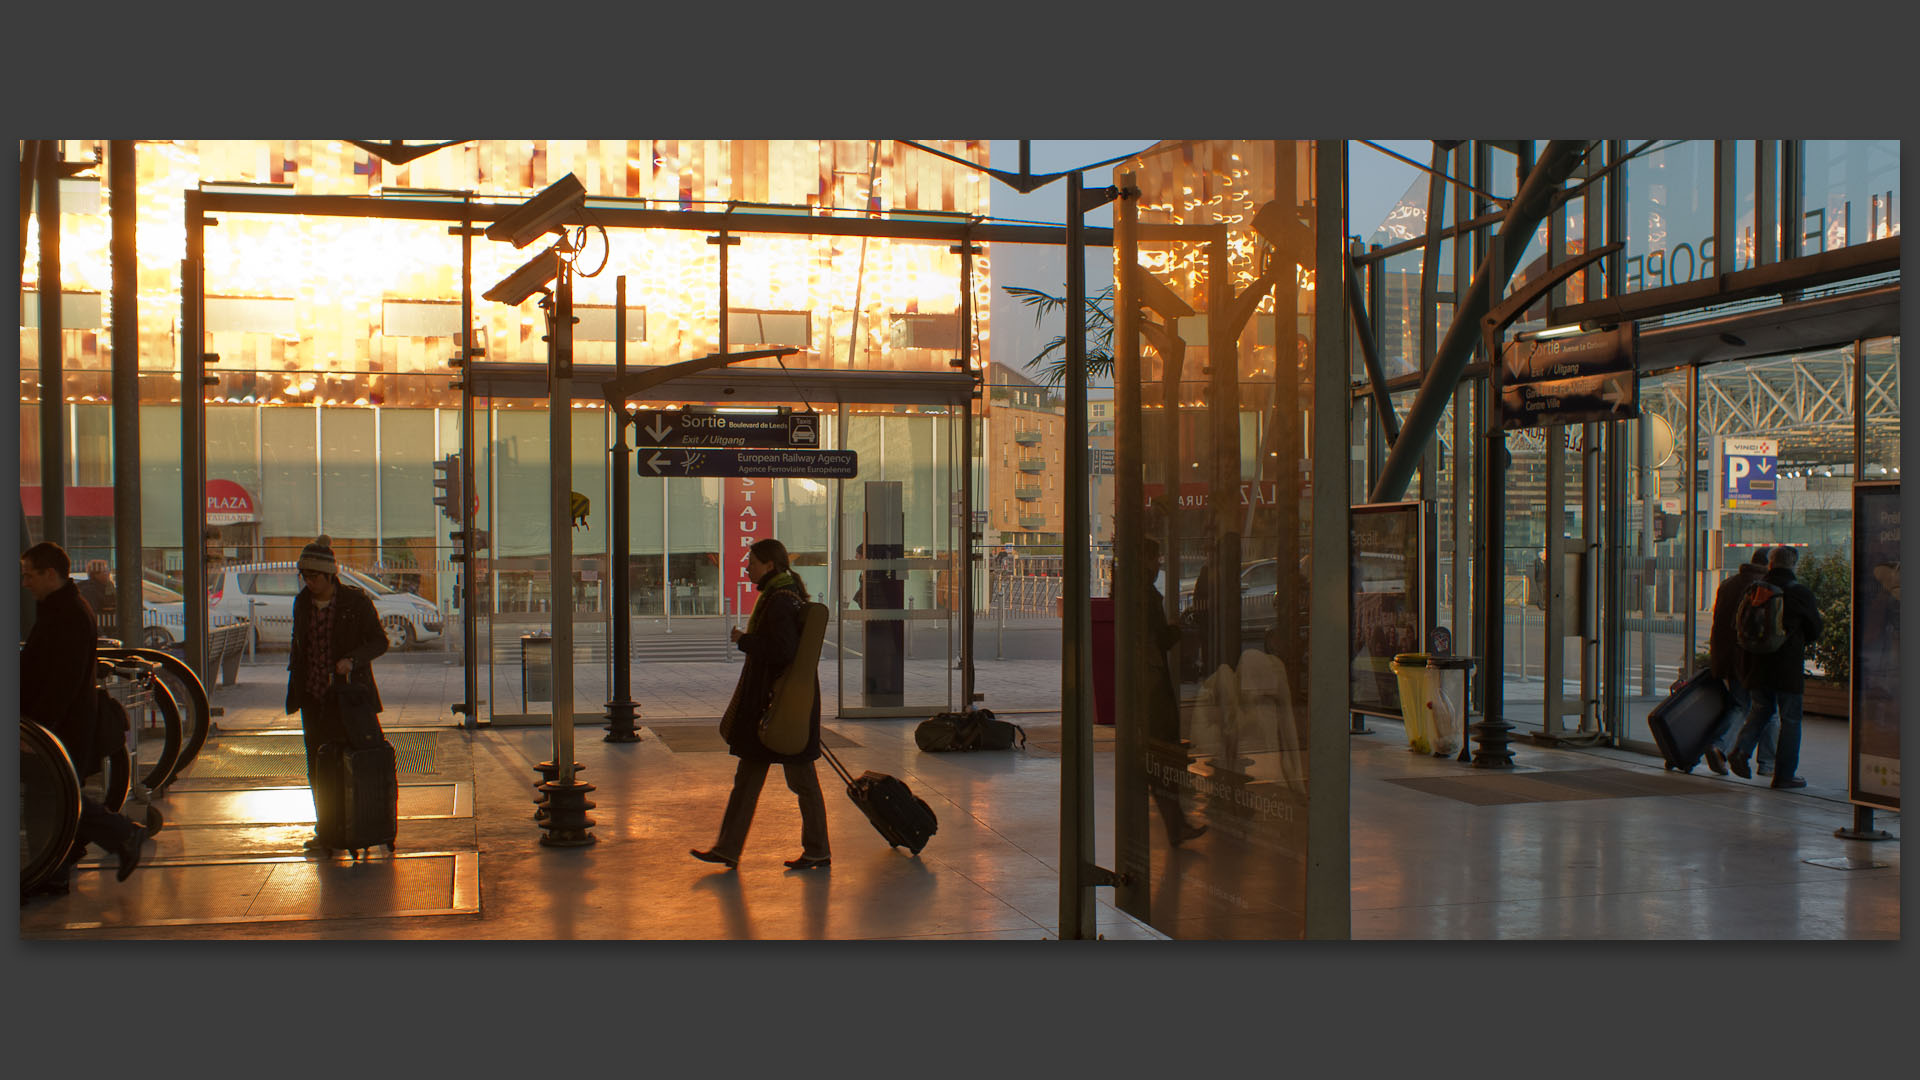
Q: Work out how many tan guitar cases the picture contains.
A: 1